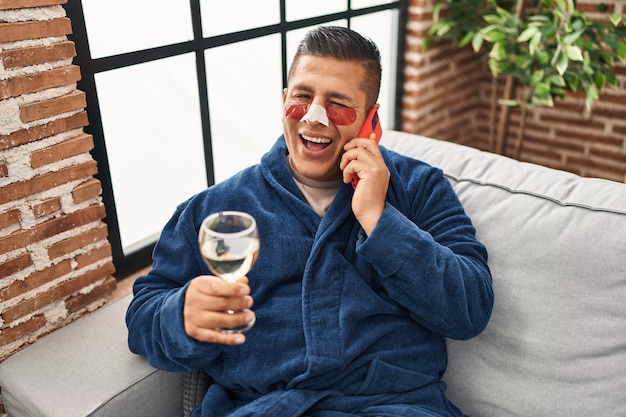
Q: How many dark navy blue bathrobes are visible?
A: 1